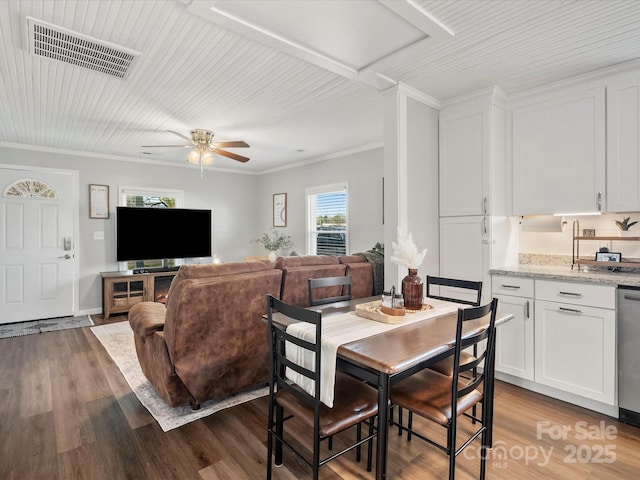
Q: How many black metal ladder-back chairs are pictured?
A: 4